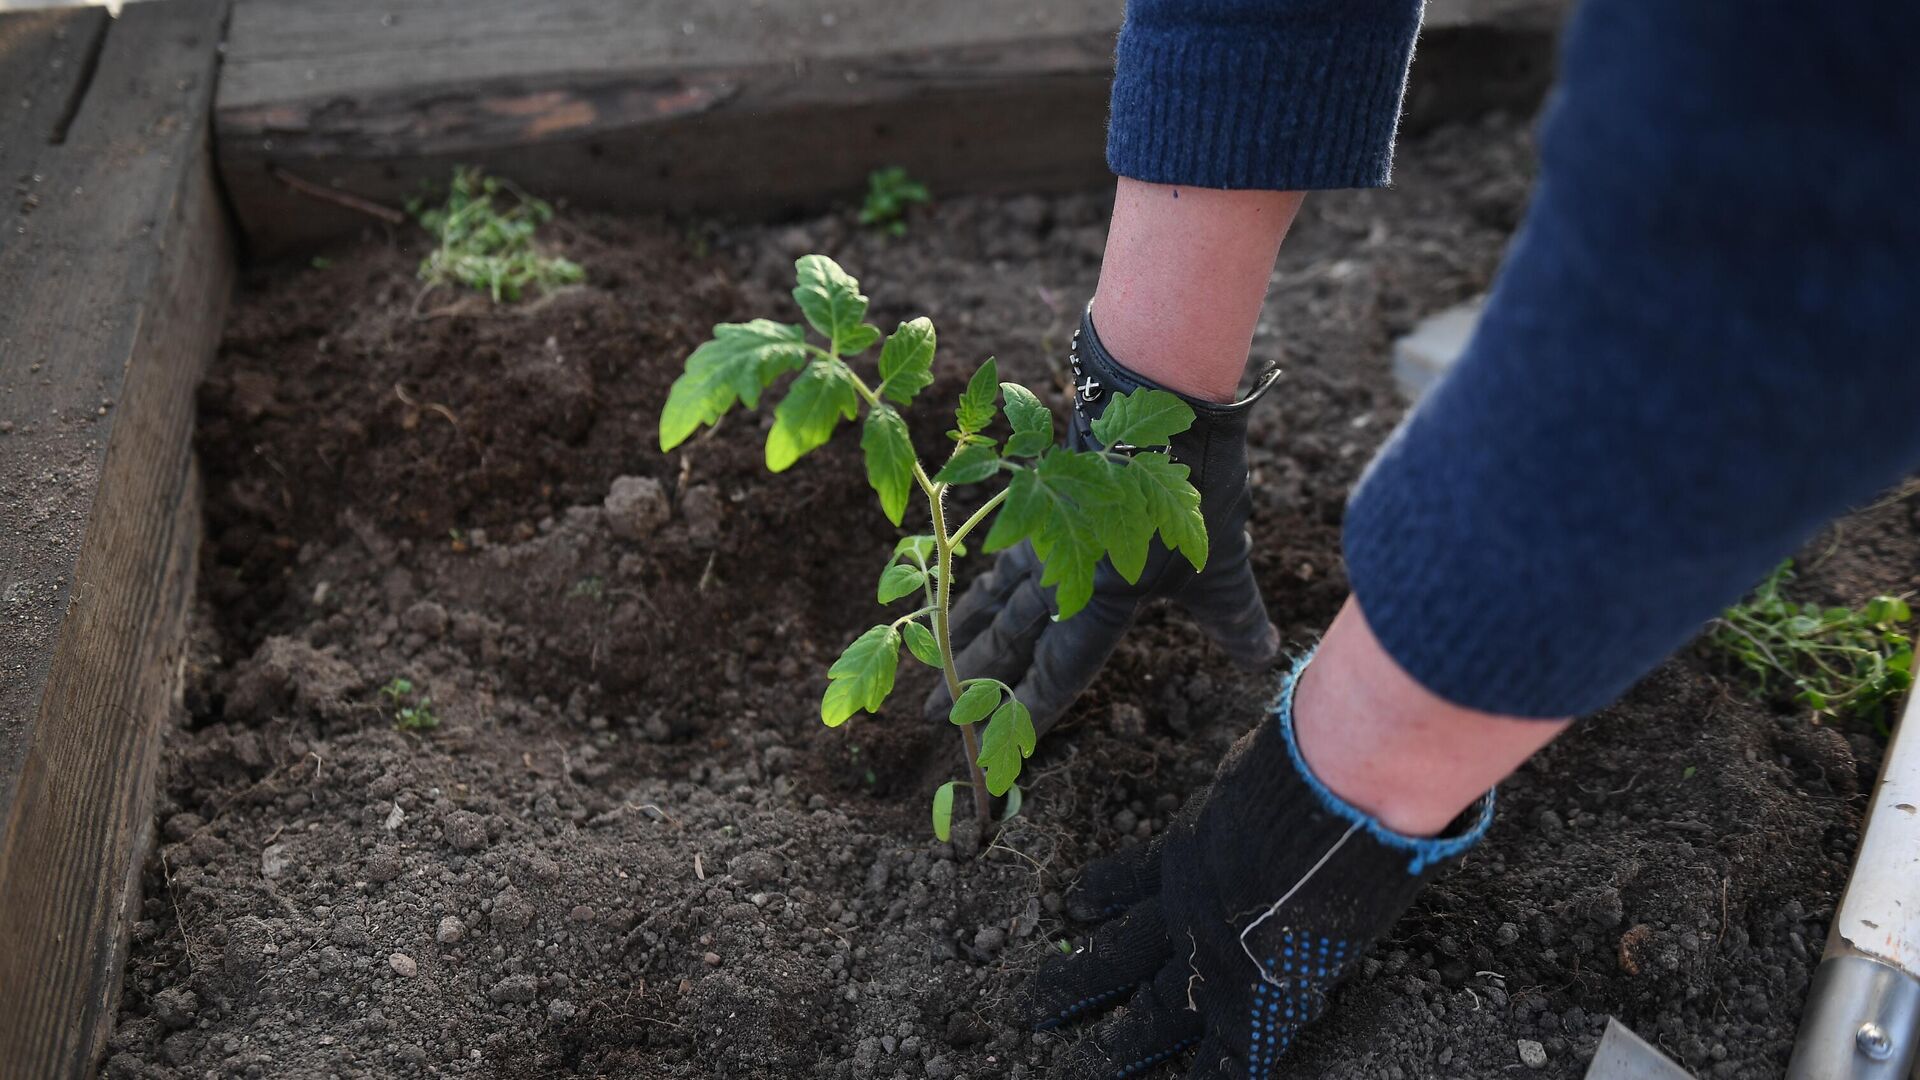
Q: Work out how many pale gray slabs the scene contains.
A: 1